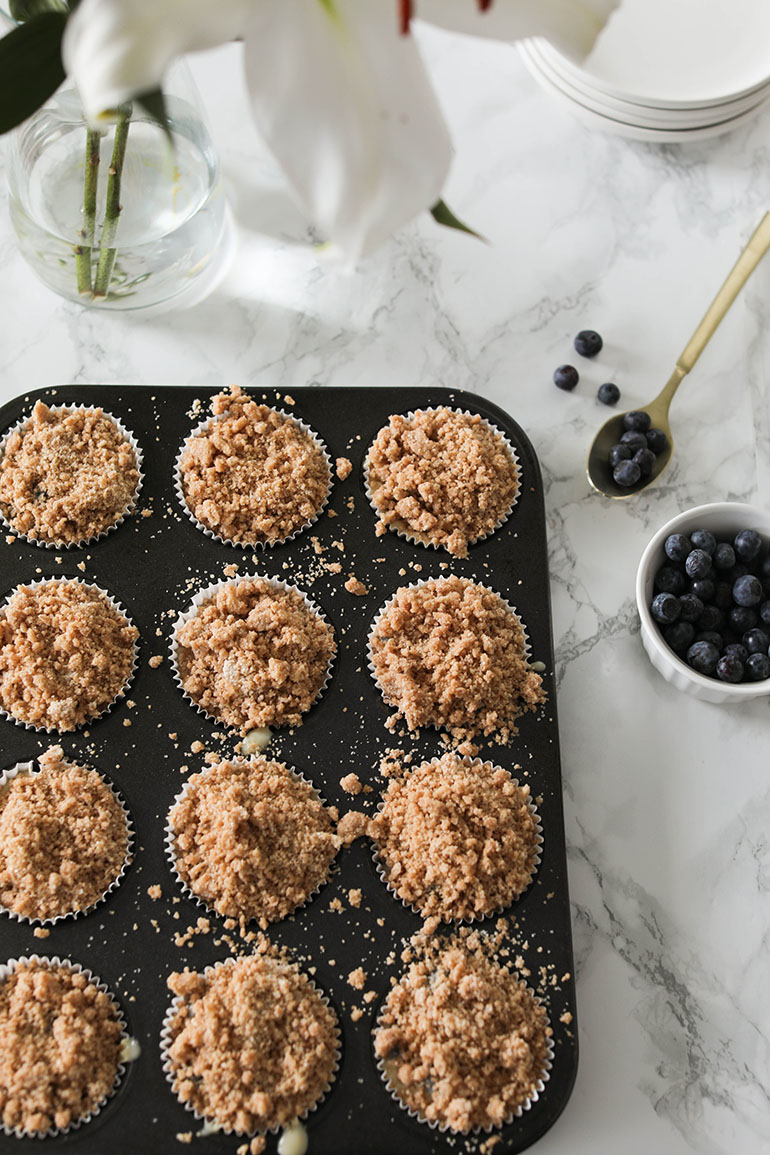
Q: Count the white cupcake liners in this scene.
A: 12